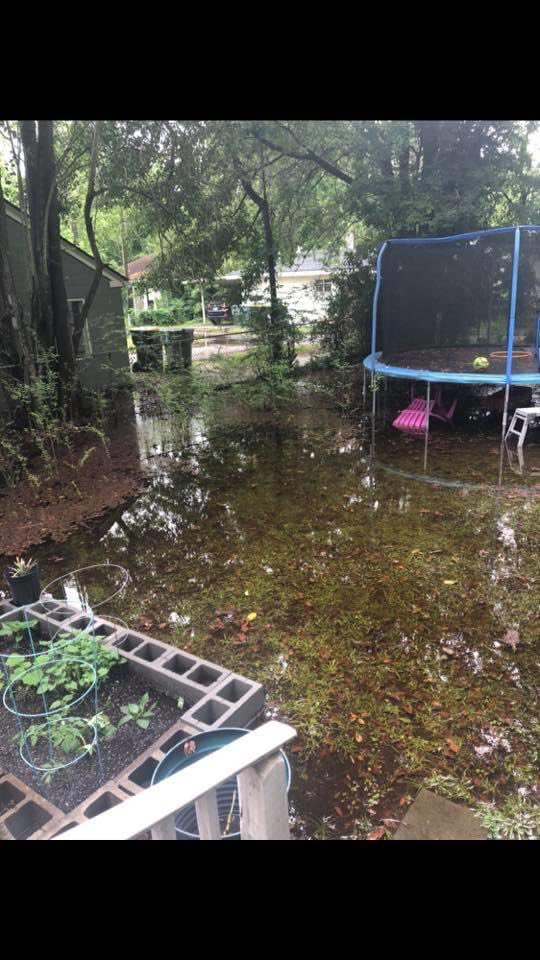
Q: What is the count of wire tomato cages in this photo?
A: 2